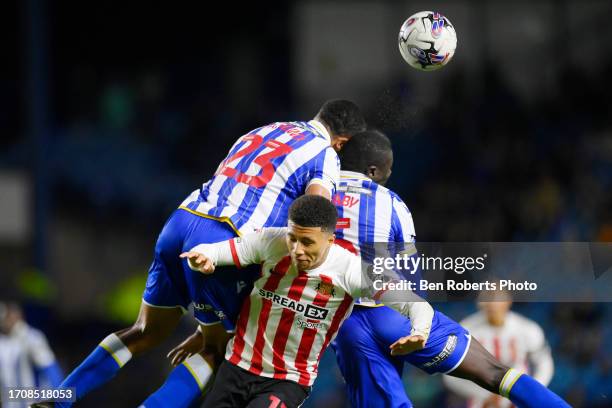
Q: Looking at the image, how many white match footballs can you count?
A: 1